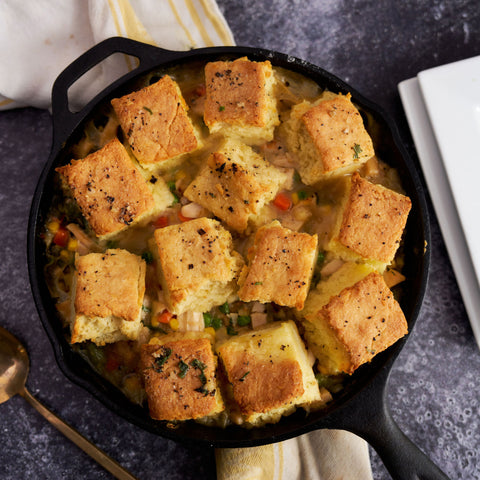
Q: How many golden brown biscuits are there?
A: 12